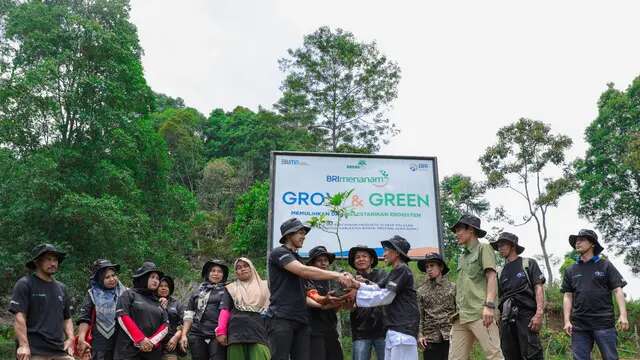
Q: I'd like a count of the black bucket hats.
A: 13